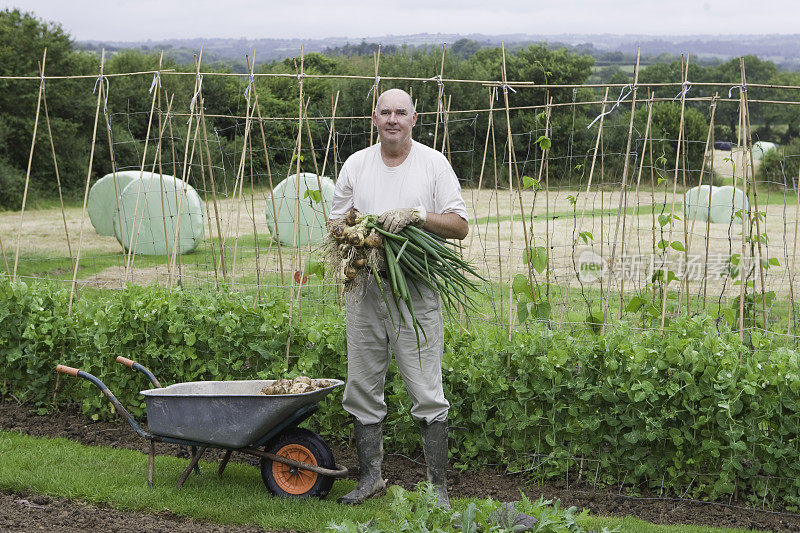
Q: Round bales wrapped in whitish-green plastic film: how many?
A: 6